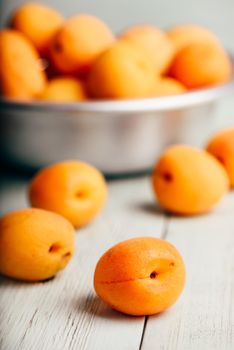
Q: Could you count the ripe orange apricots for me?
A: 14